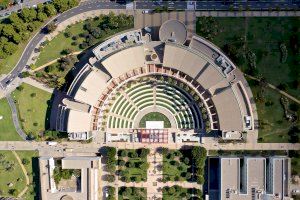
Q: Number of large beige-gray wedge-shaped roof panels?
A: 6